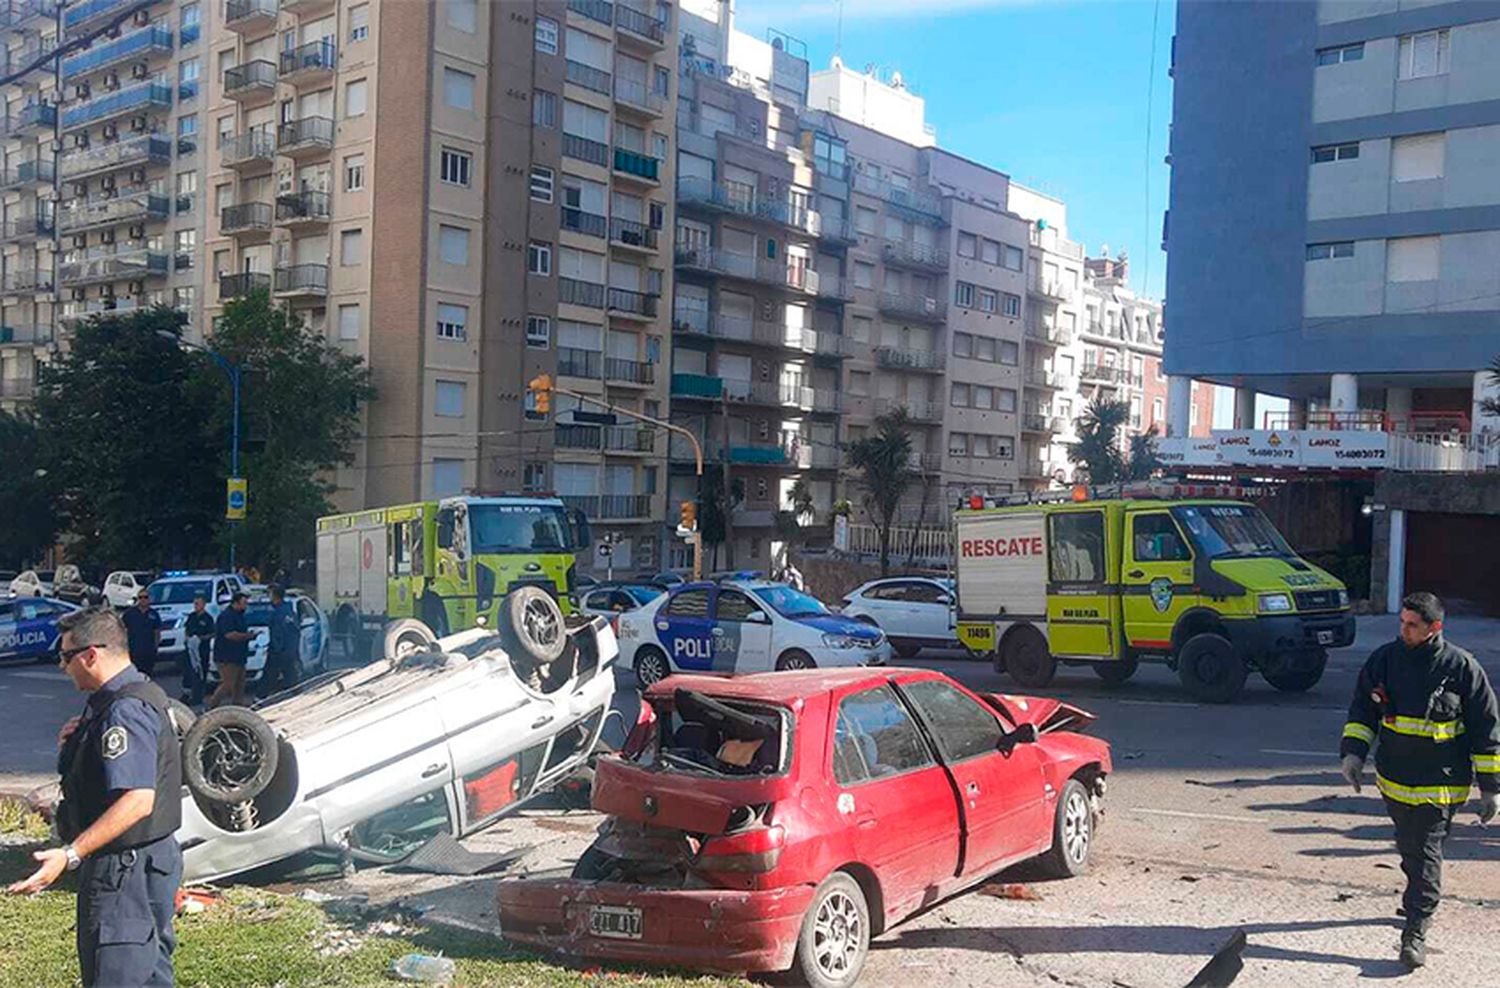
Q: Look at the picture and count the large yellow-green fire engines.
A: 2